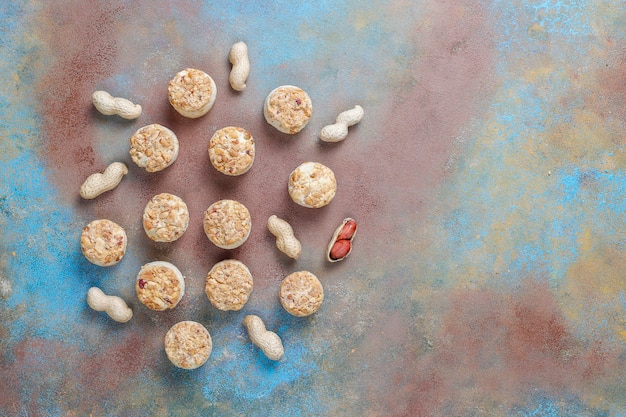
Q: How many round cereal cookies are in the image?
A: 12